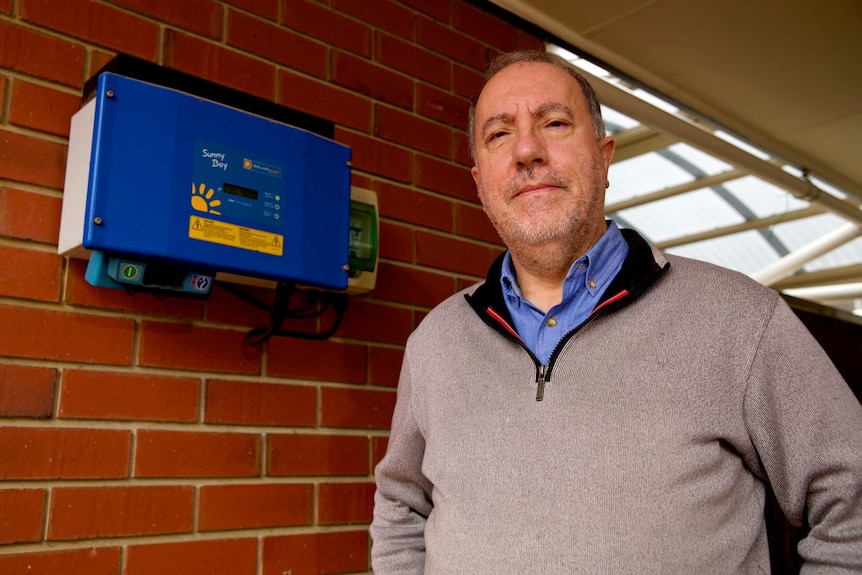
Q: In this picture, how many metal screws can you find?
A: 4